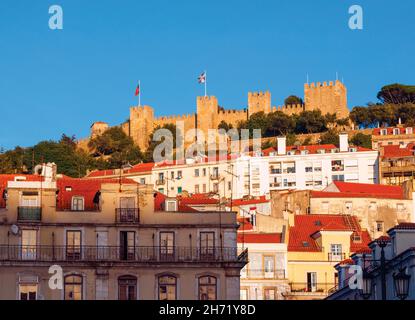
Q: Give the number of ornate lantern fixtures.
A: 2